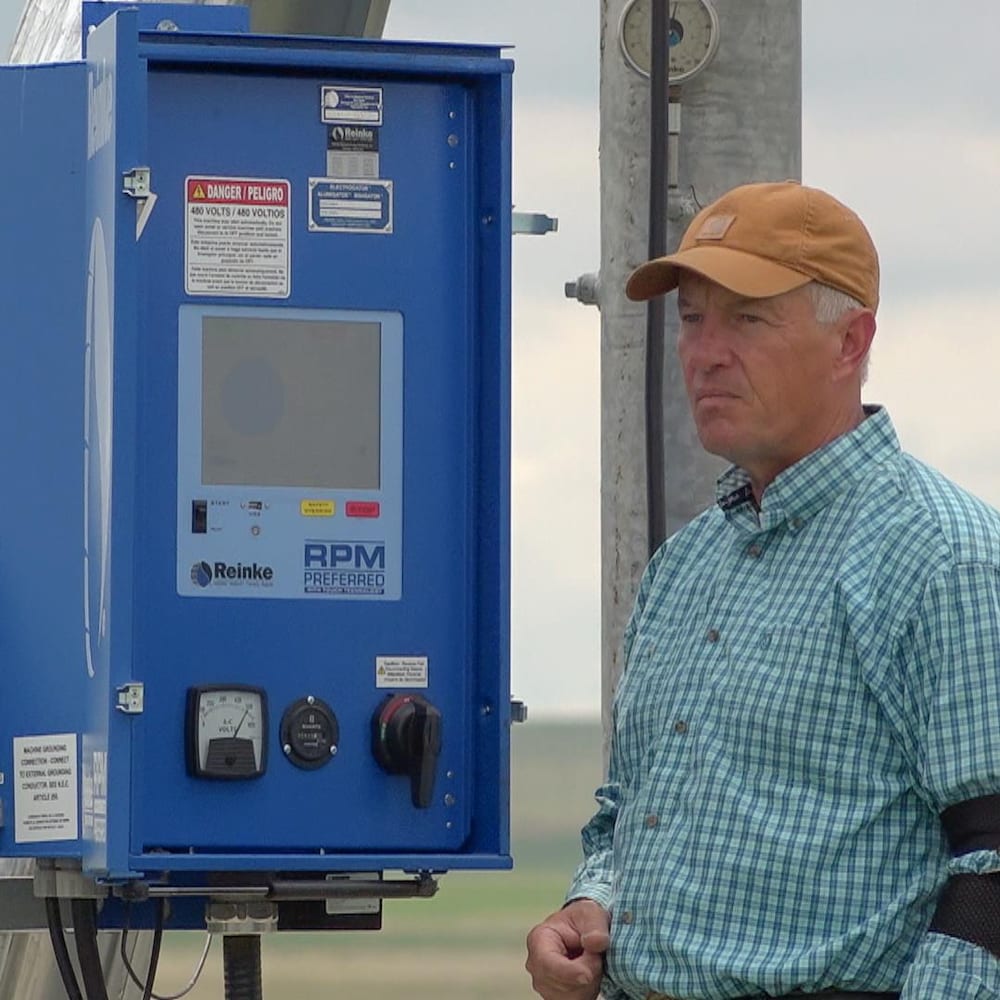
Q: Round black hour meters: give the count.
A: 1